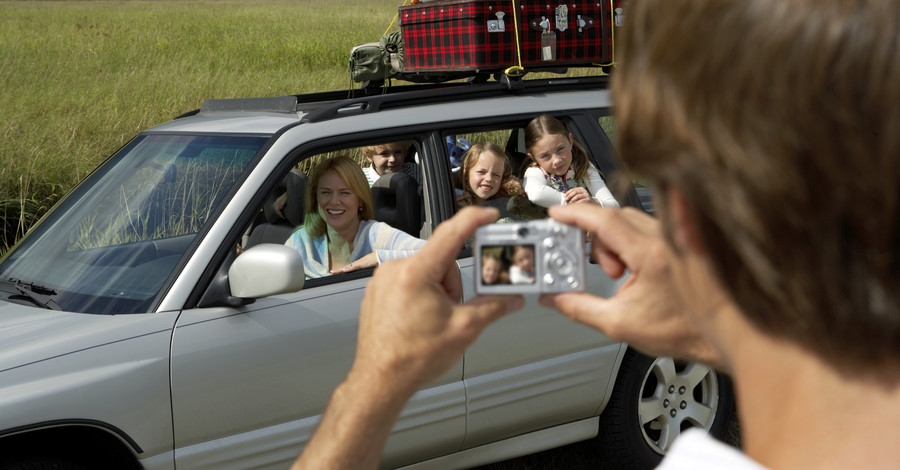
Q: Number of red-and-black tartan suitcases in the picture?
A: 1